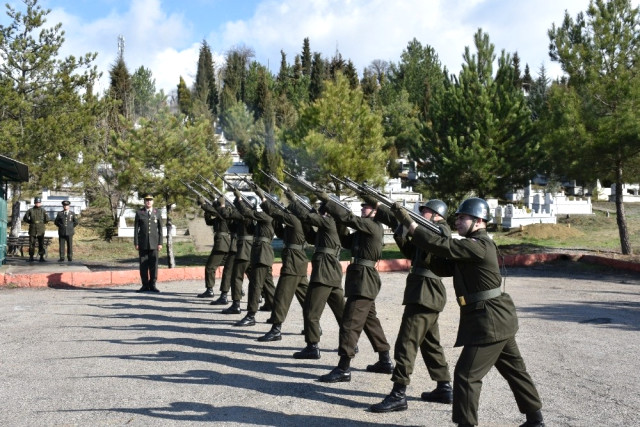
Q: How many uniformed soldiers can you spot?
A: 12